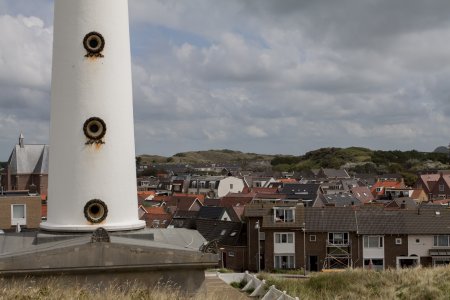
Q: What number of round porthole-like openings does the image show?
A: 3